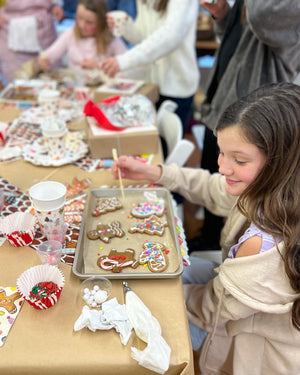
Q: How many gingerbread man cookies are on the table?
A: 2